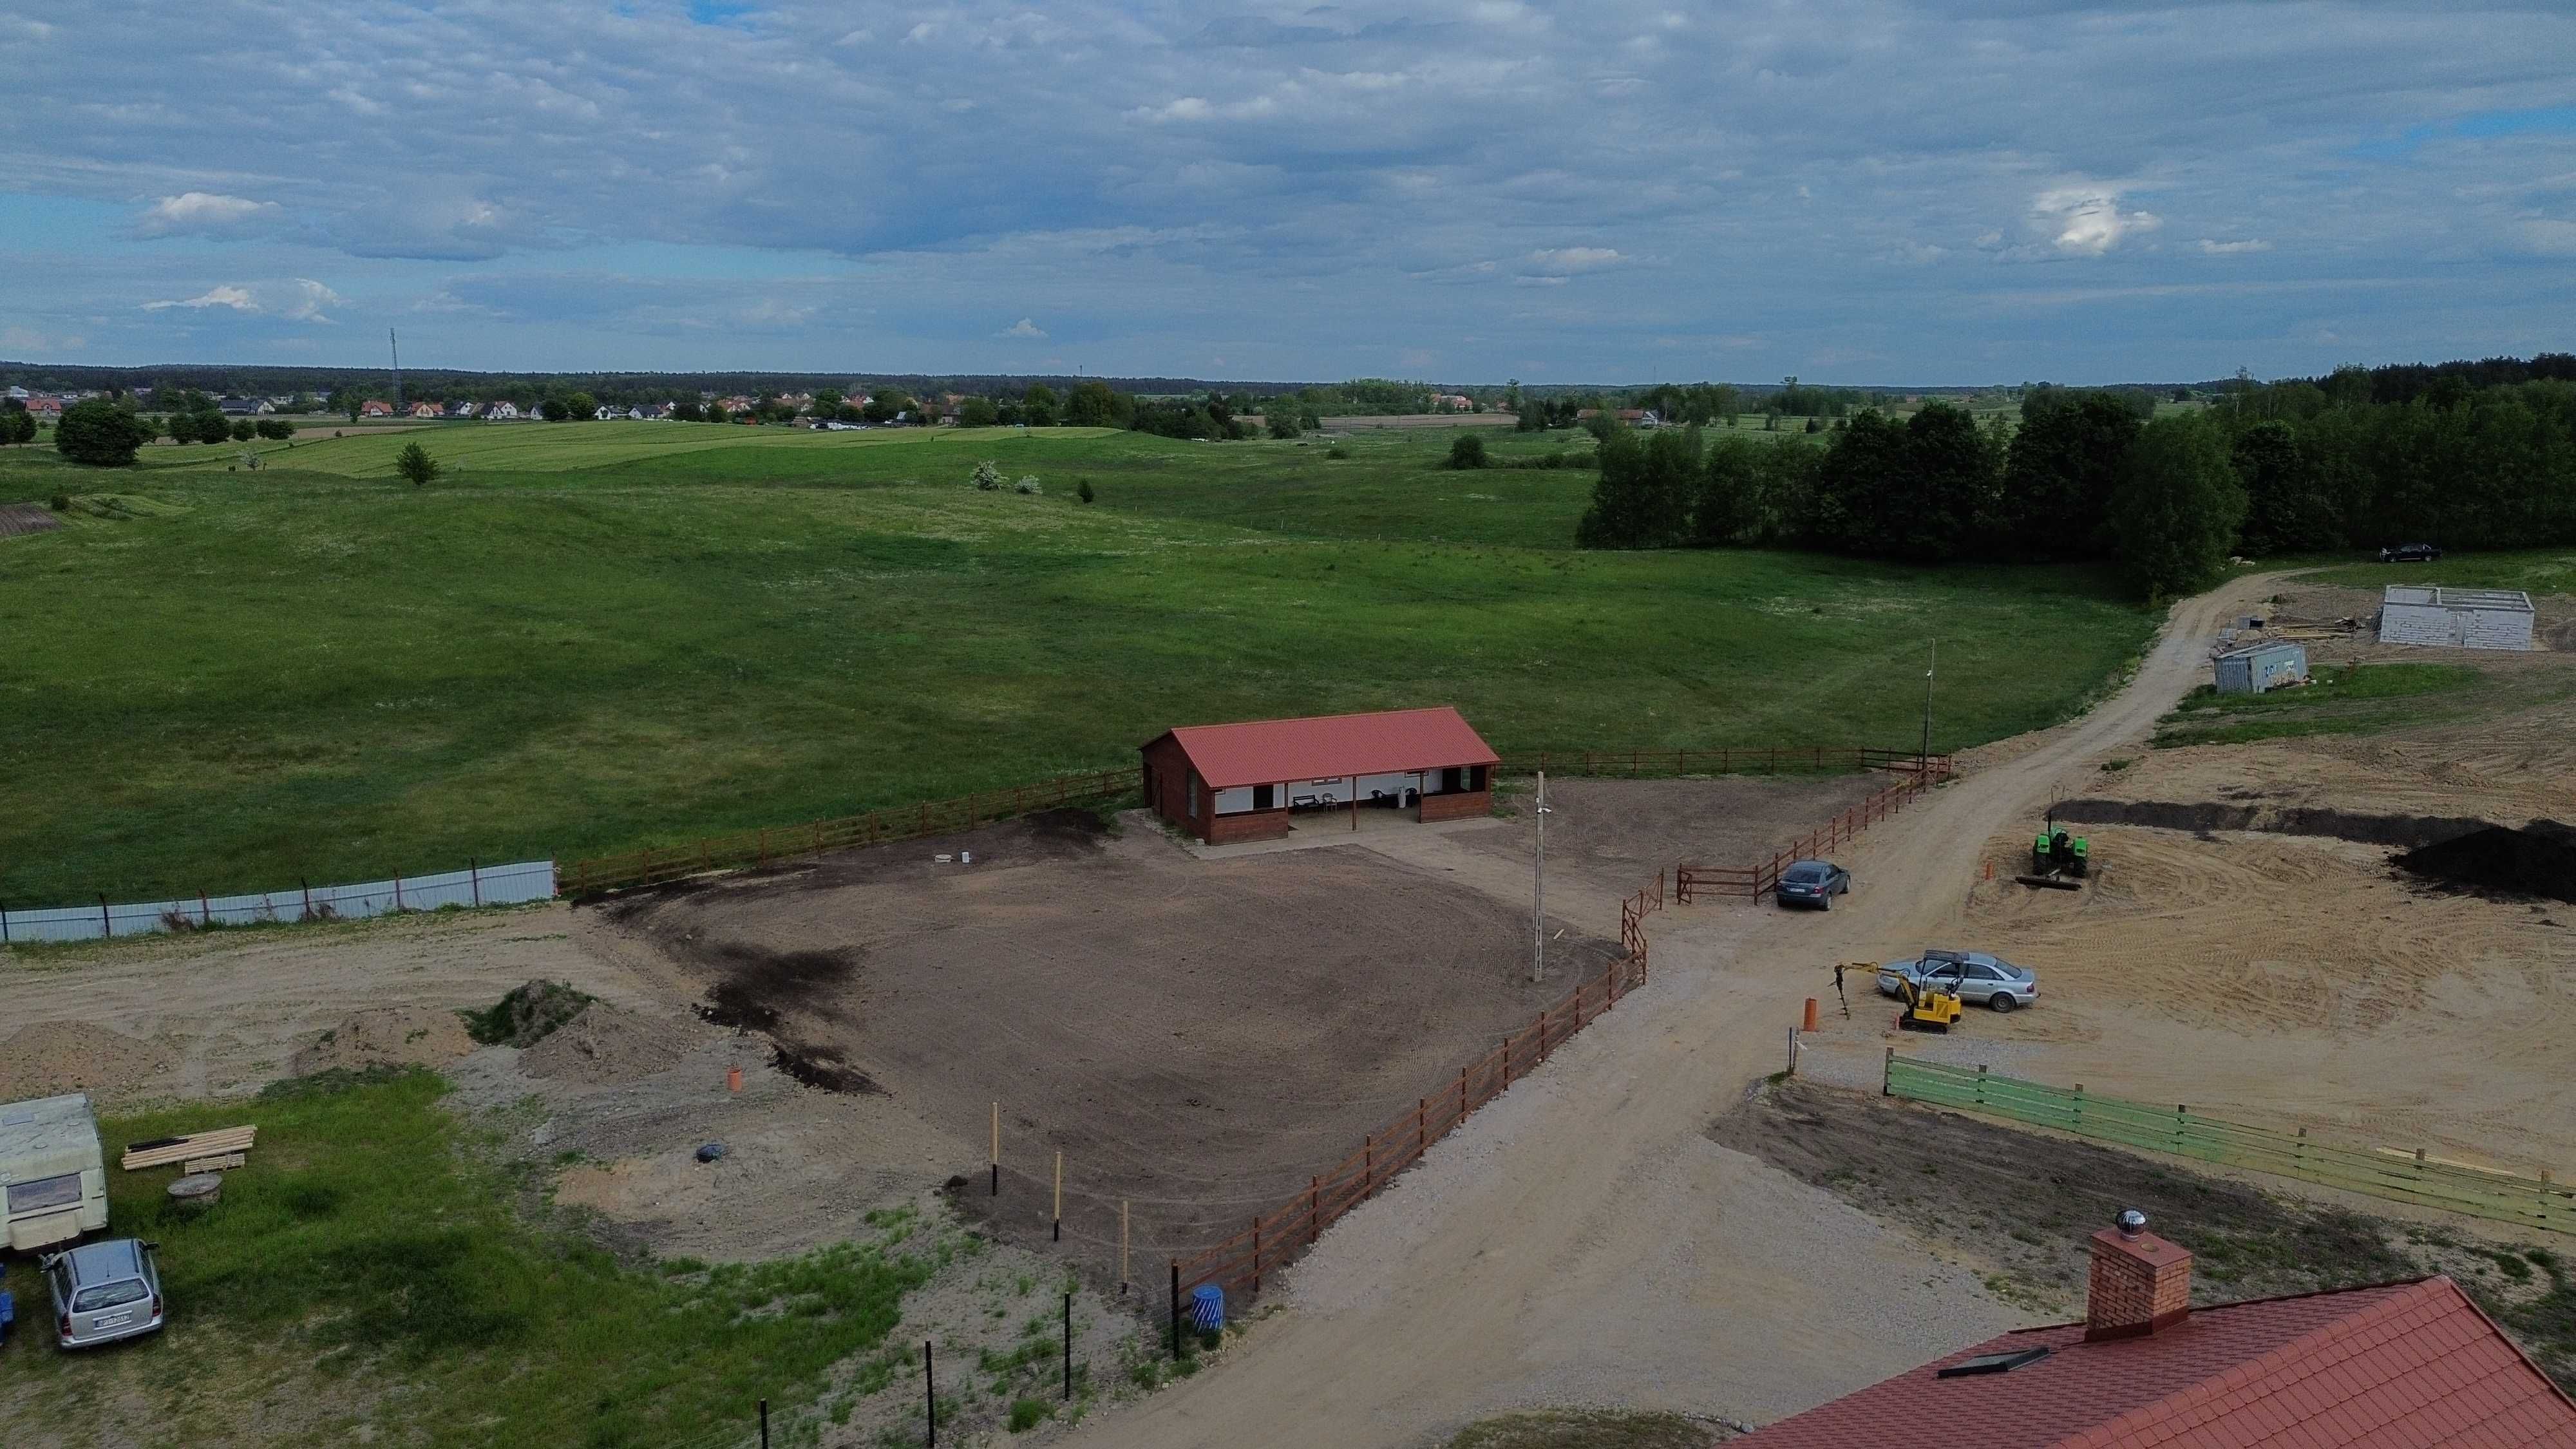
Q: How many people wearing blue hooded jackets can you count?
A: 0